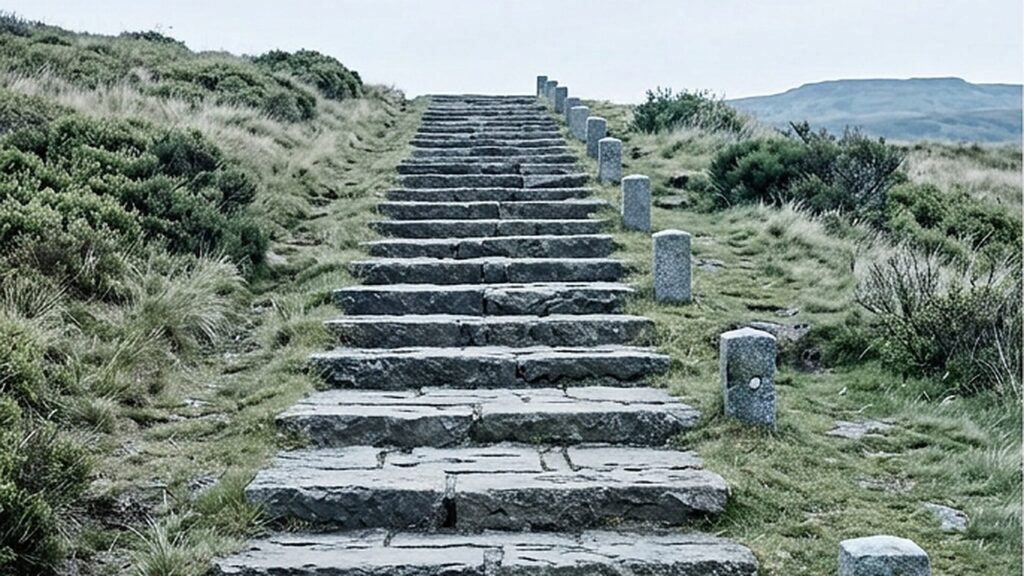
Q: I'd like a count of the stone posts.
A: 11